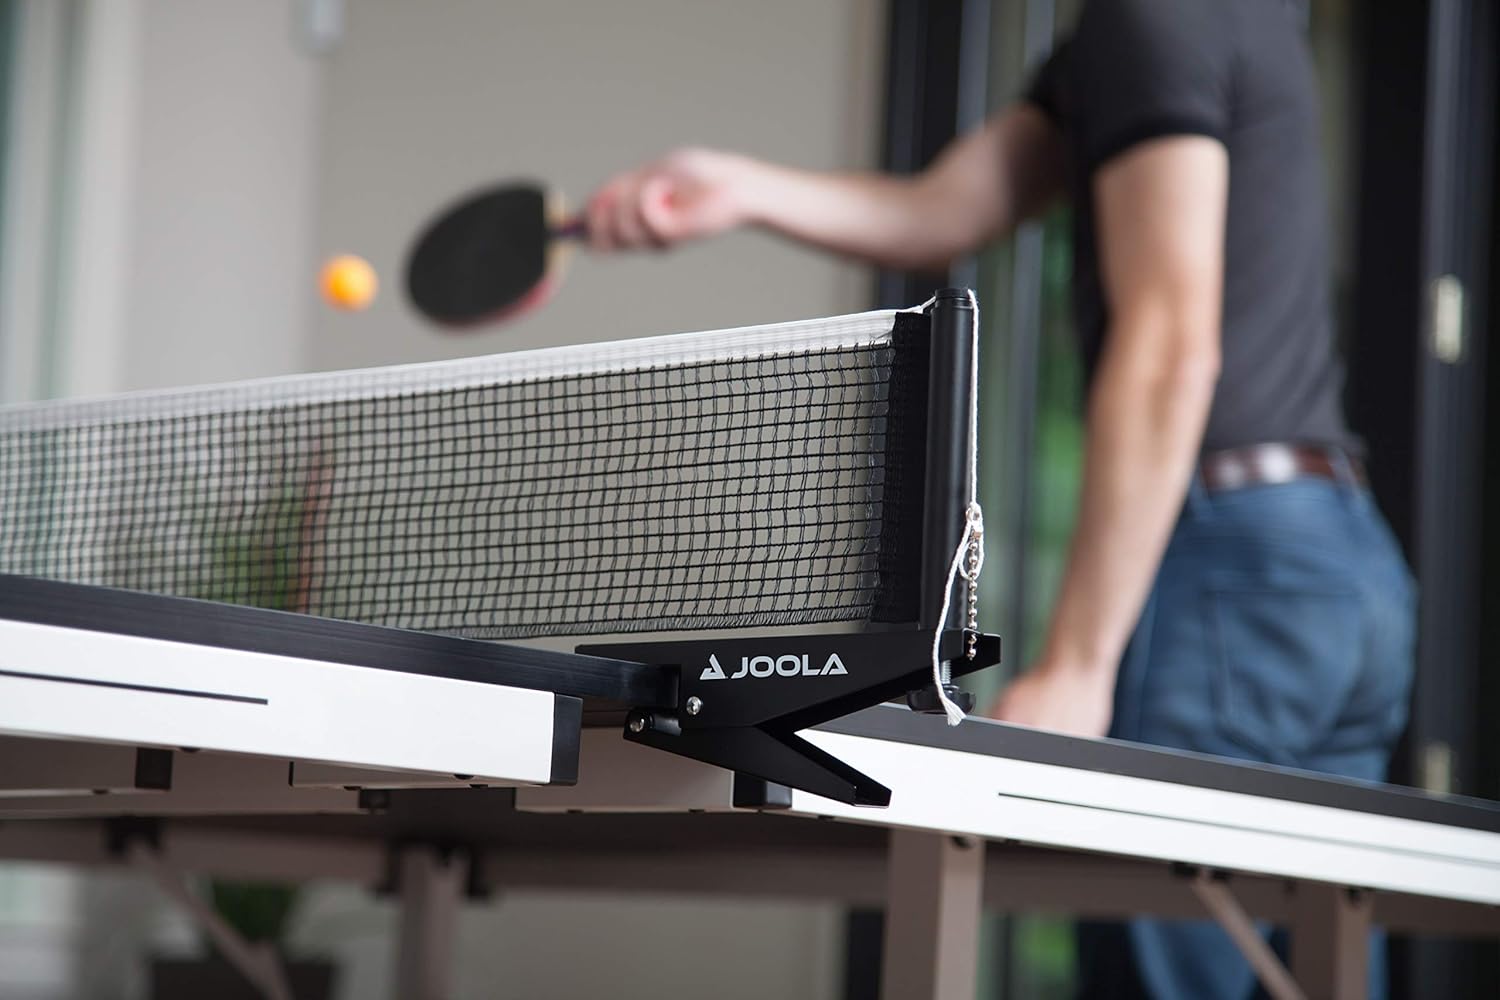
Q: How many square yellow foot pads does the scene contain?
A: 0